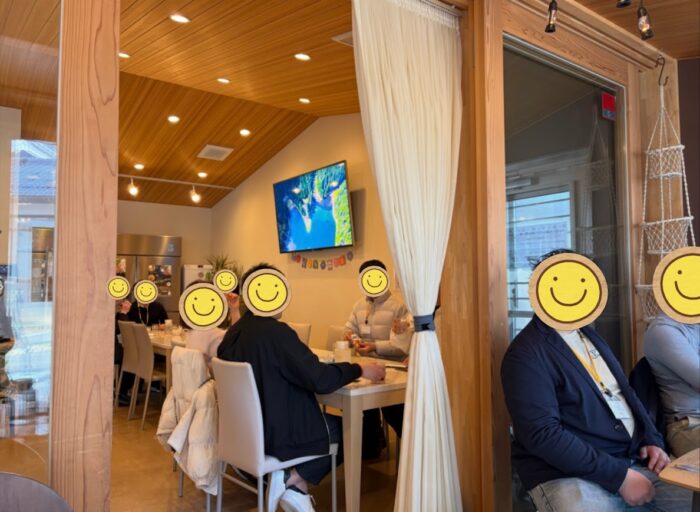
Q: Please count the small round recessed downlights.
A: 9